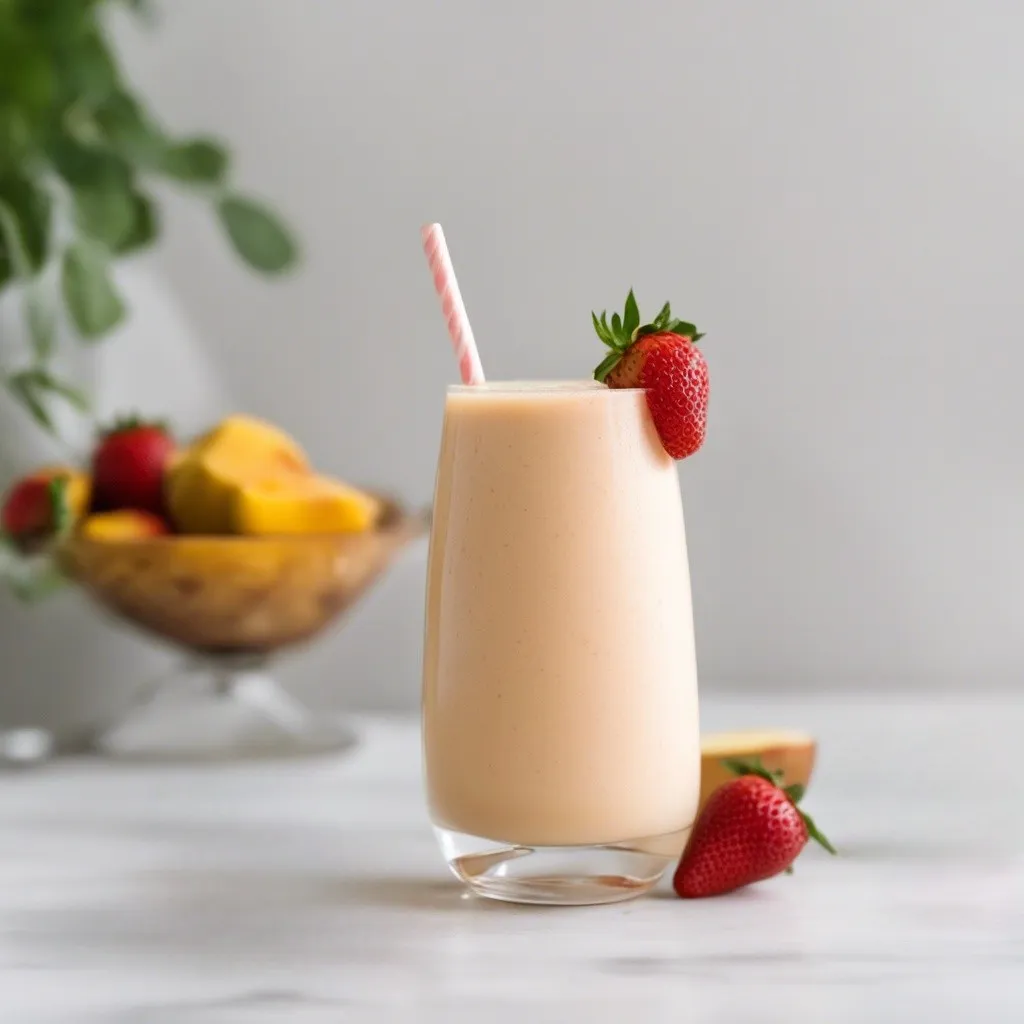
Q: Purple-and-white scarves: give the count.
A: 0